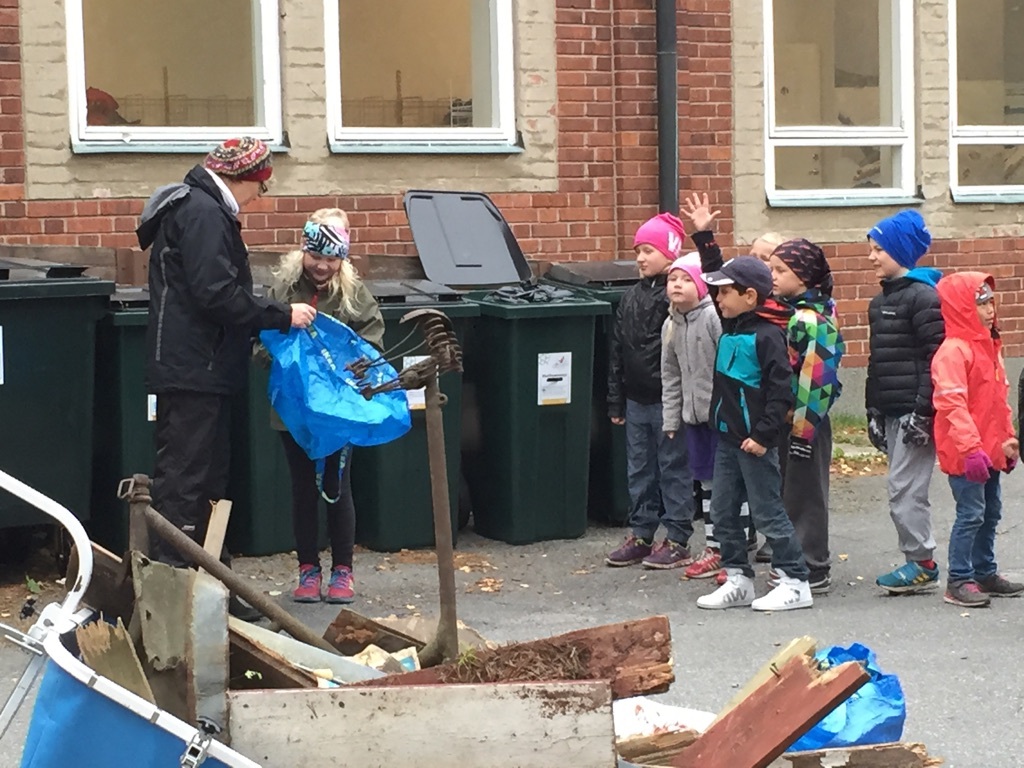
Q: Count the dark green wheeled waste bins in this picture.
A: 6